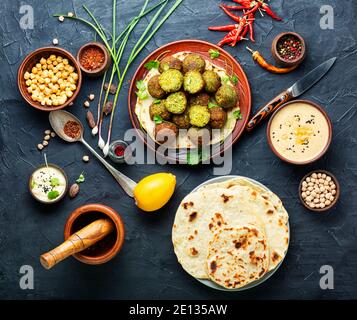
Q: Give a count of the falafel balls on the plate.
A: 15